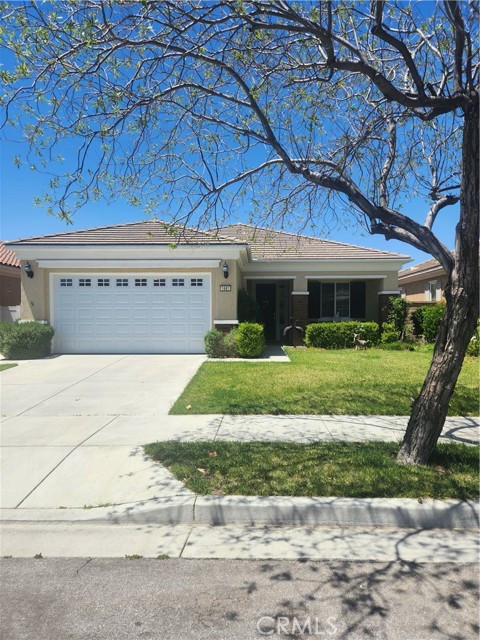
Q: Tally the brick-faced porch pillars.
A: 2